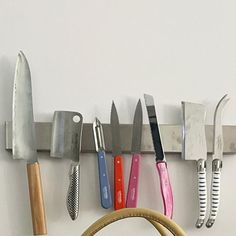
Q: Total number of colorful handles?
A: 4